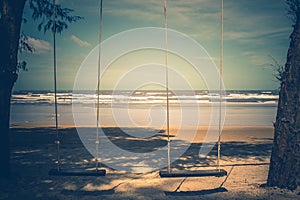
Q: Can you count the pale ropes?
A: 4